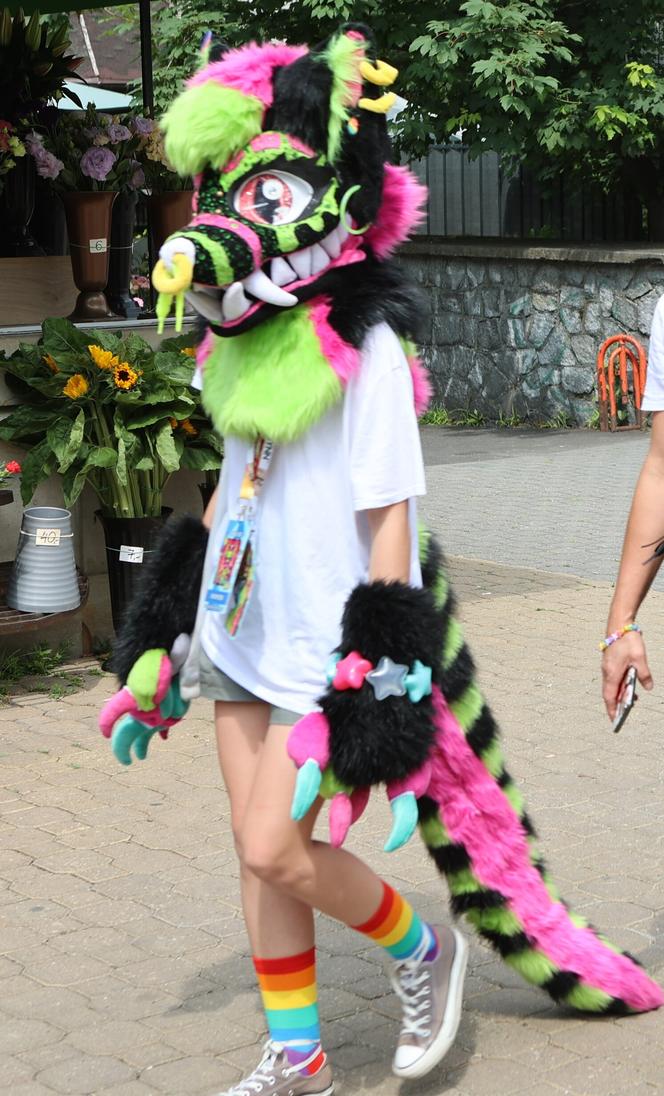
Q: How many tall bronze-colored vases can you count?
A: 2